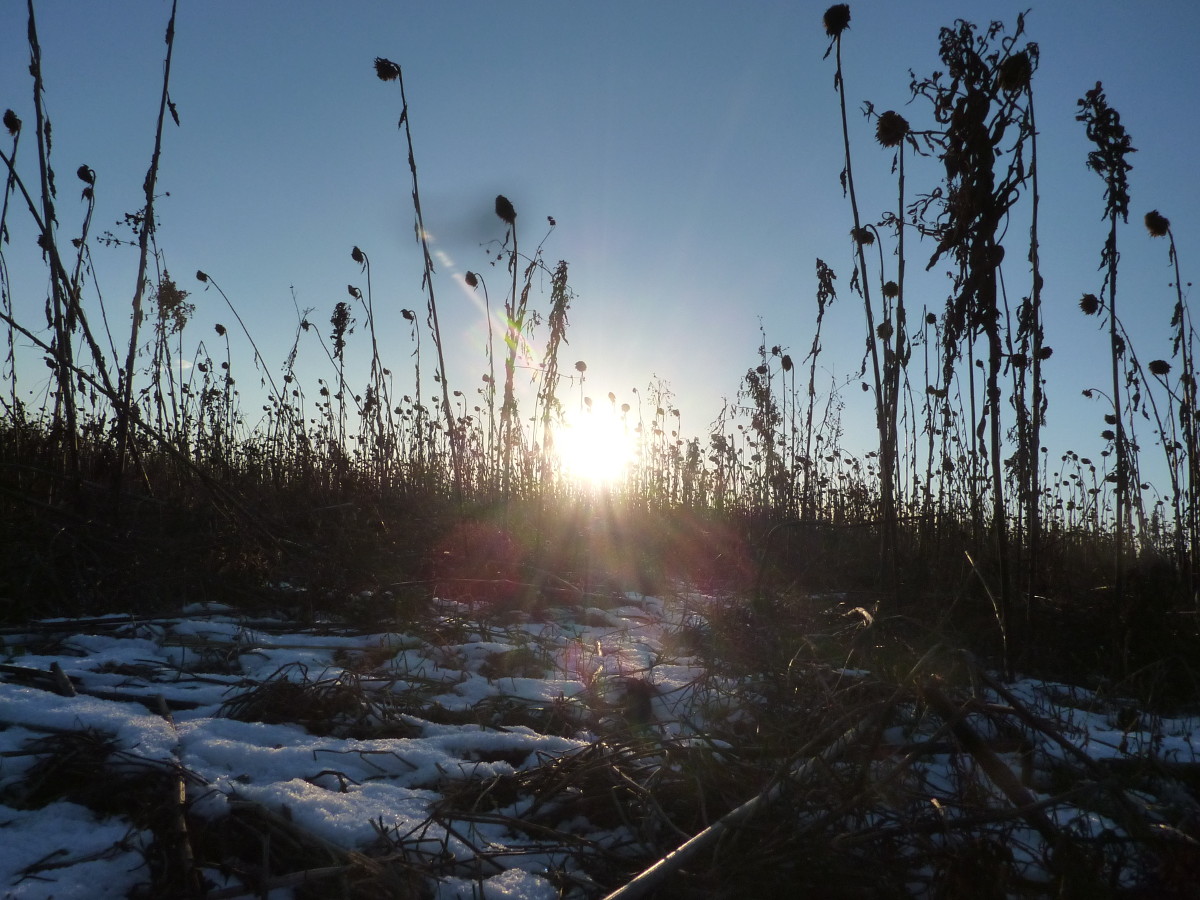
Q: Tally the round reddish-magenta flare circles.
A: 2